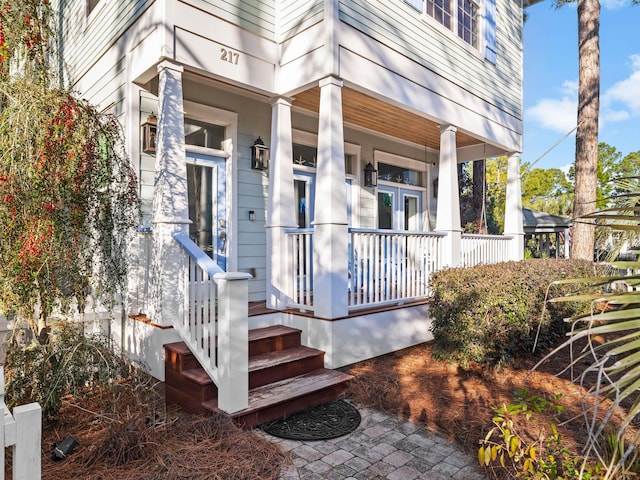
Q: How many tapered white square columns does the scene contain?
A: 5